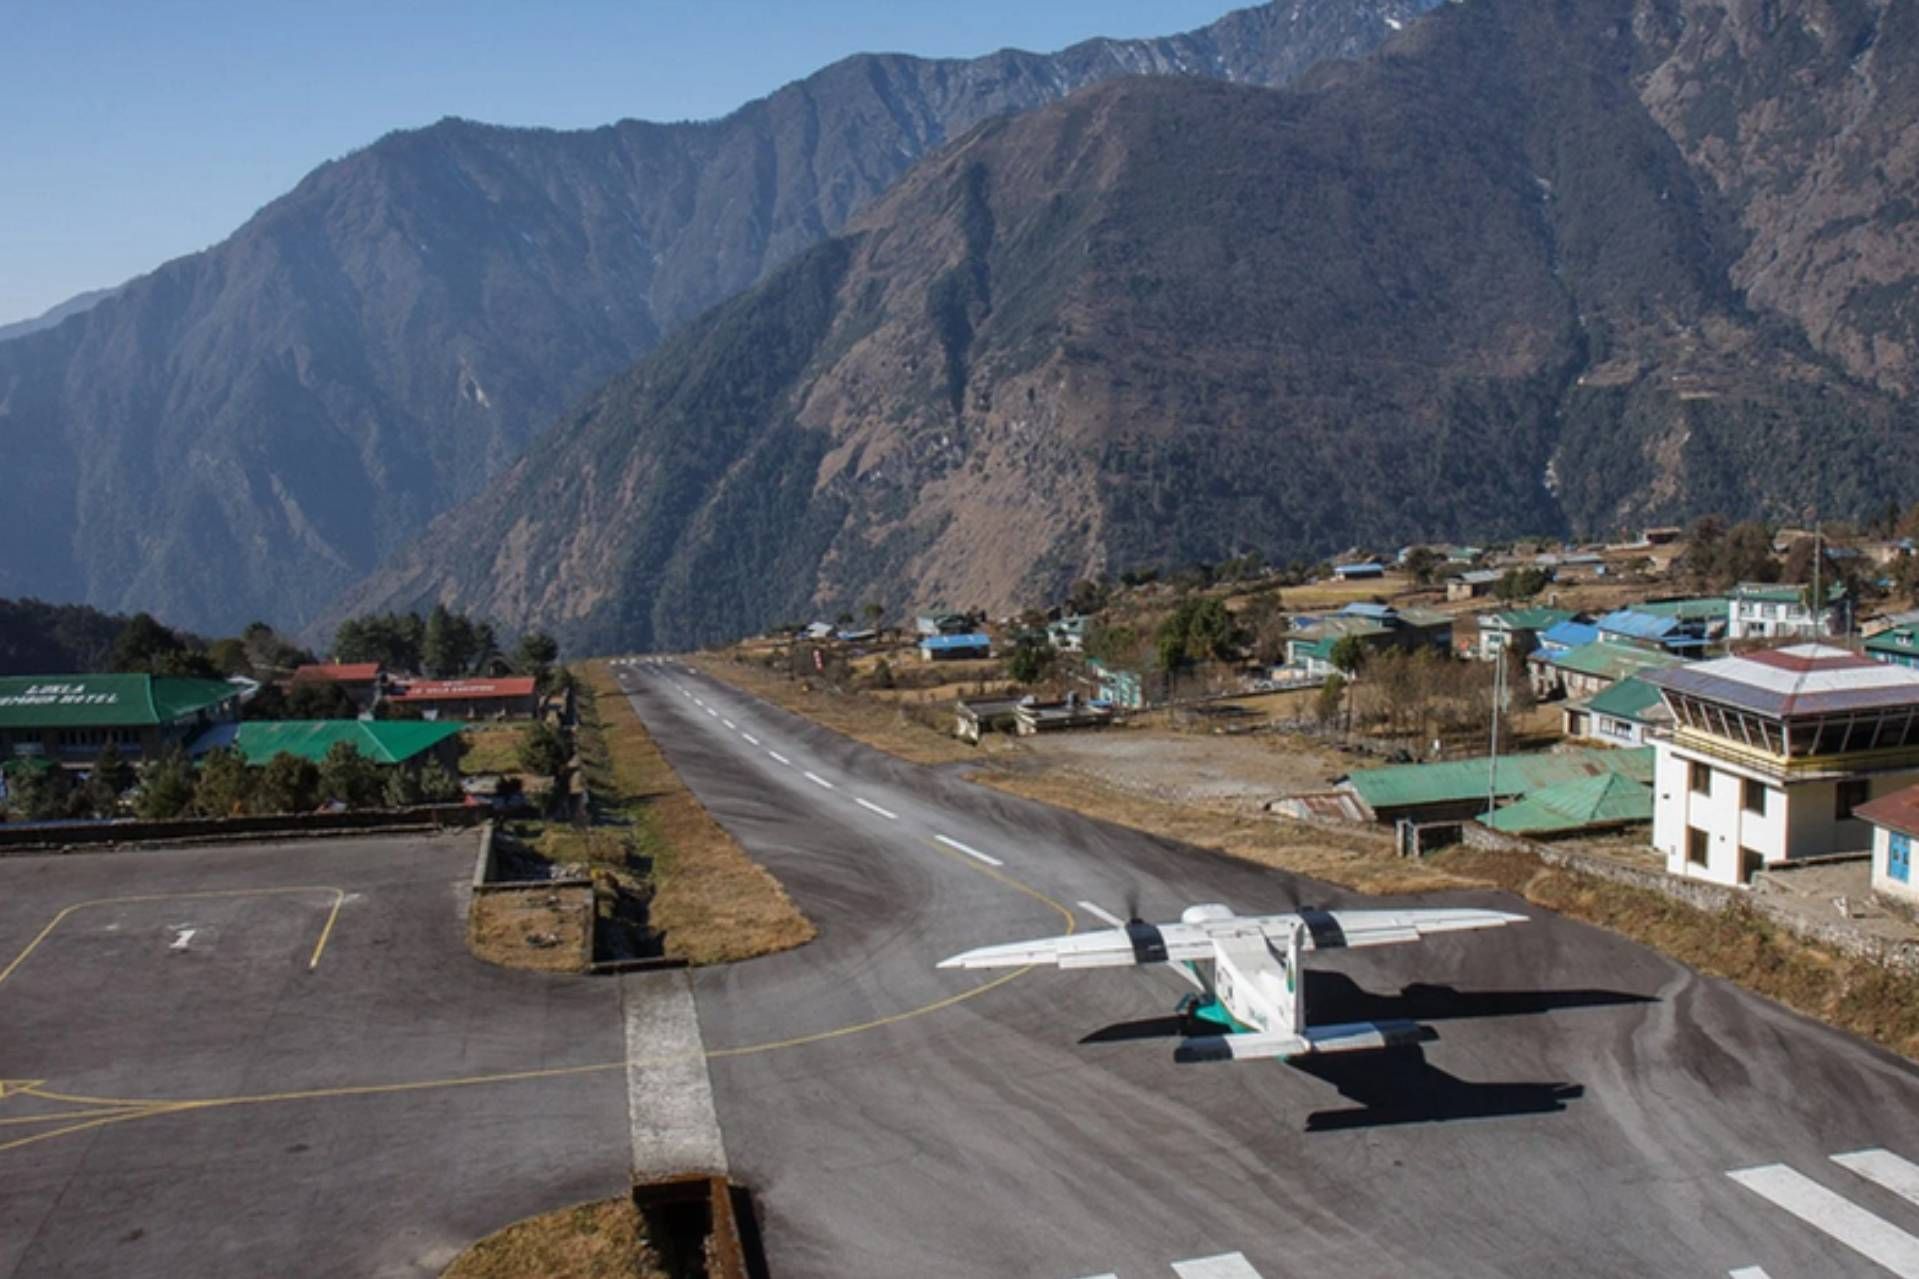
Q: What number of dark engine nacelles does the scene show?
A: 2